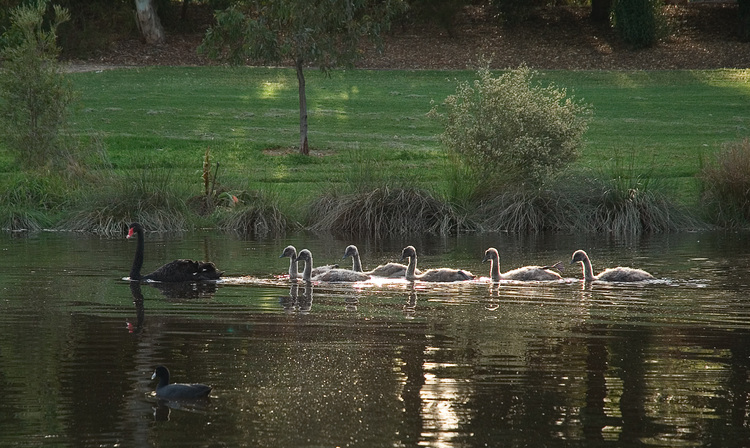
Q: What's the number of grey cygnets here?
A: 6